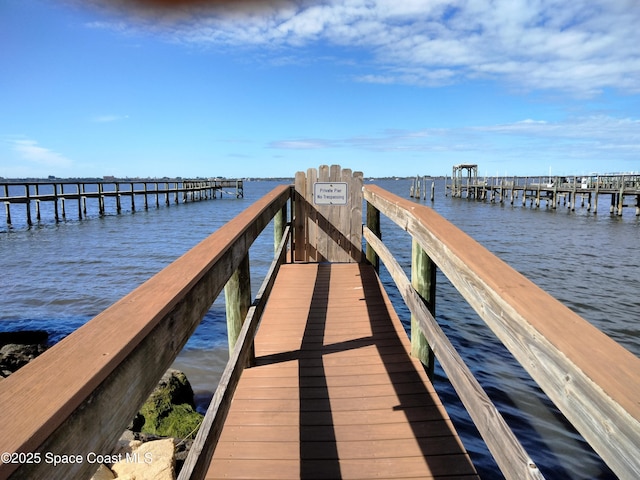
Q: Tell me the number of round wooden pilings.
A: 4